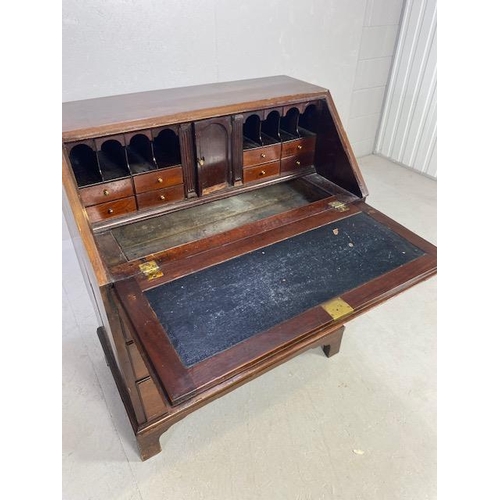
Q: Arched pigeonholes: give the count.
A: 8